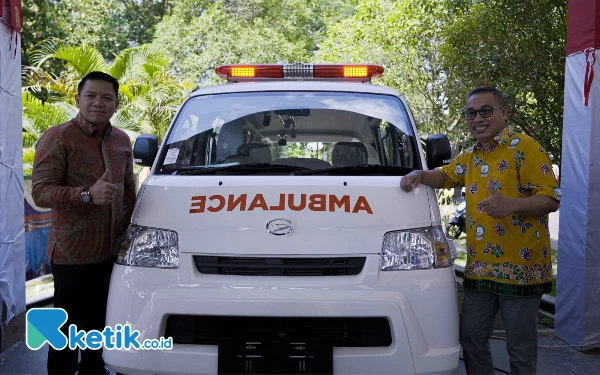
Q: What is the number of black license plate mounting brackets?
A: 1